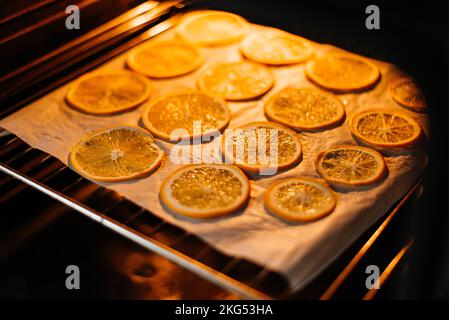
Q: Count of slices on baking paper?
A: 15